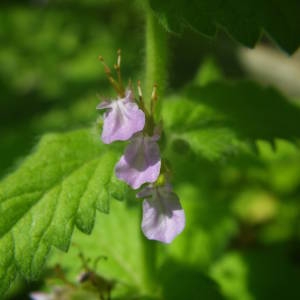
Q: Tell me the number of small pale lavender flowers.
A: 3